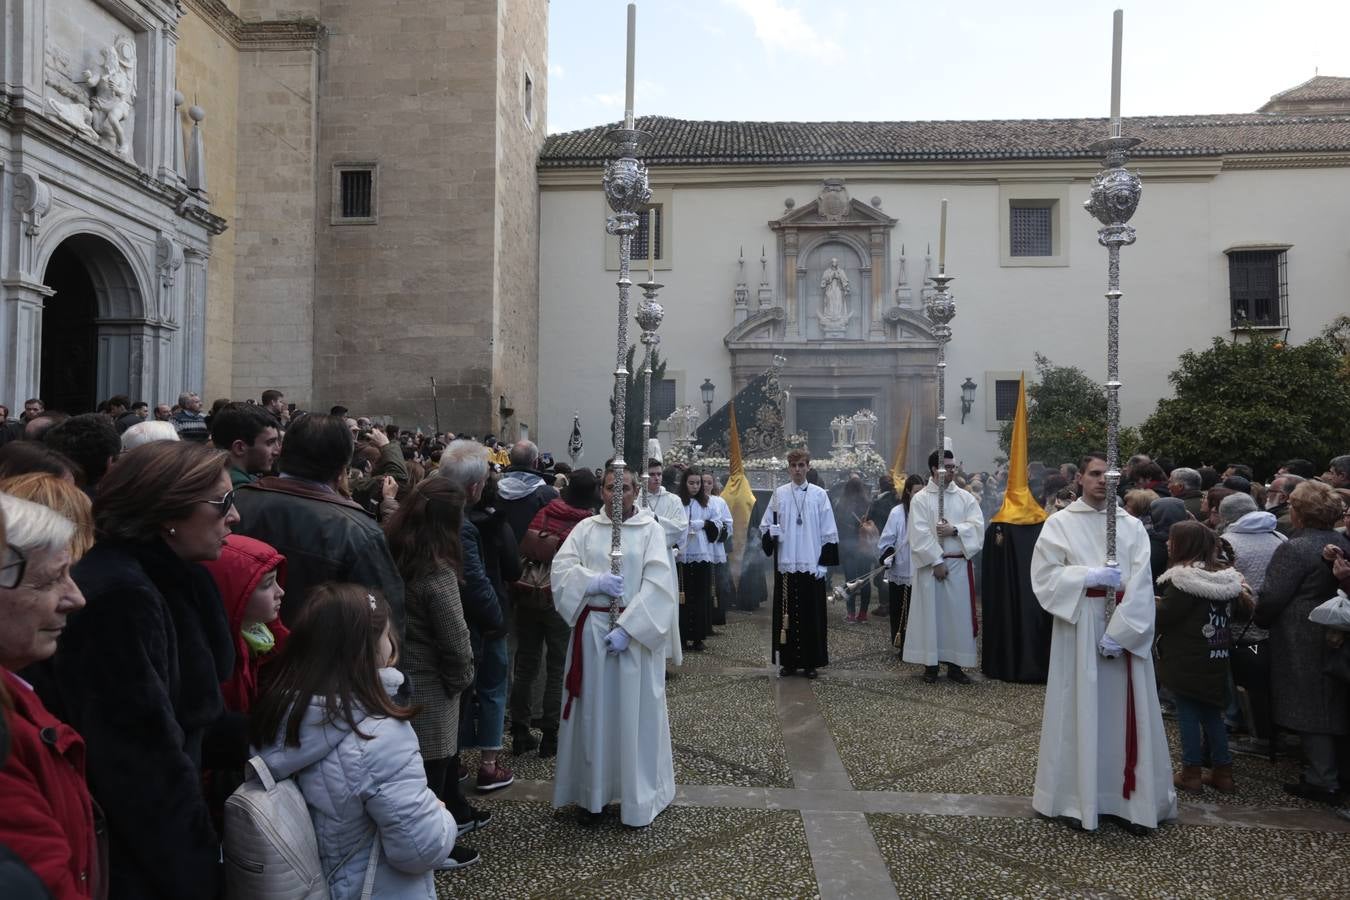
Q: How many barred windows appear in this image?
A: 6